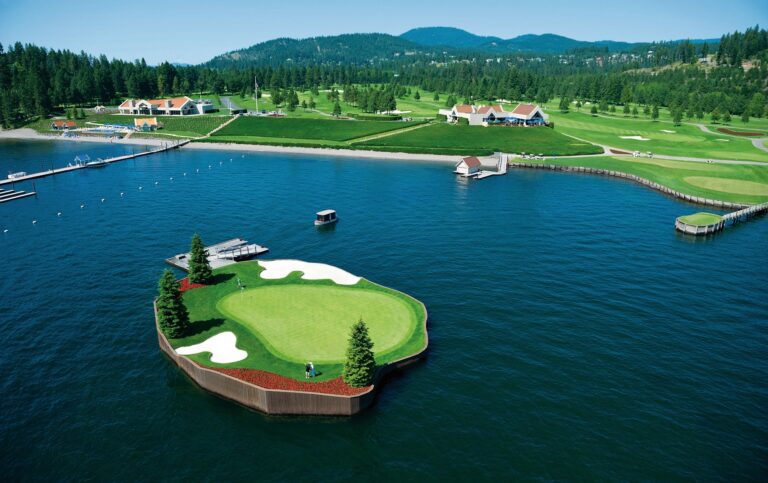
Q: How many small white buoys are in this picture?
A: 15